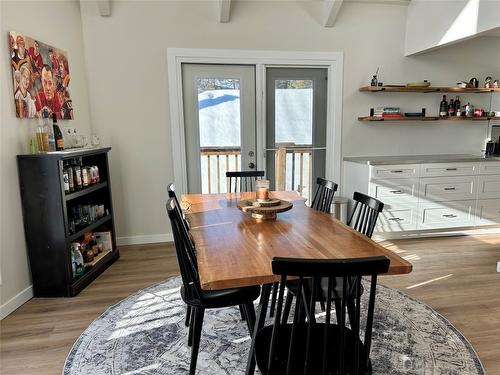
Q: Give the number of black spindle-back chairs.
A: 6